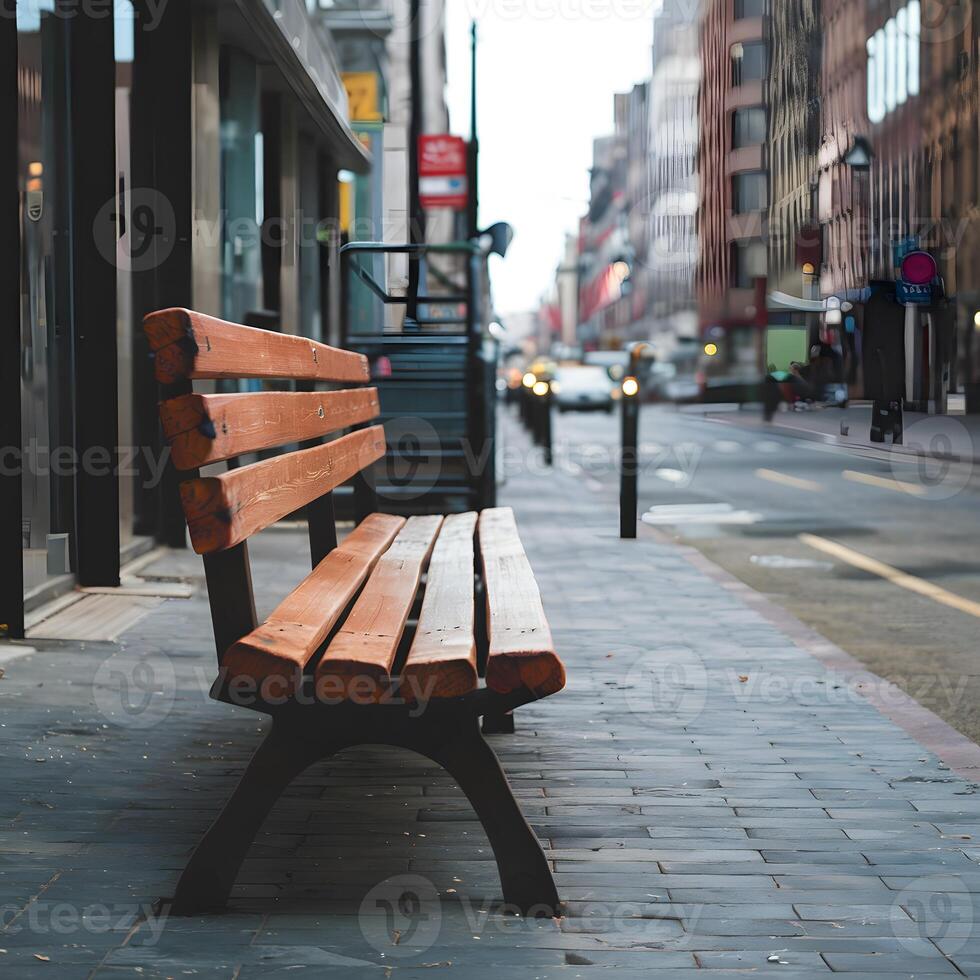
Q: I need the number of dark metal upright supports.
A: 3